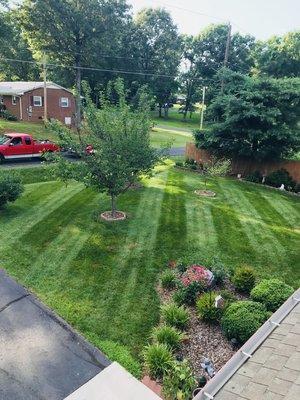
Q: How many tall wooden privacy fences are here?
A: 1